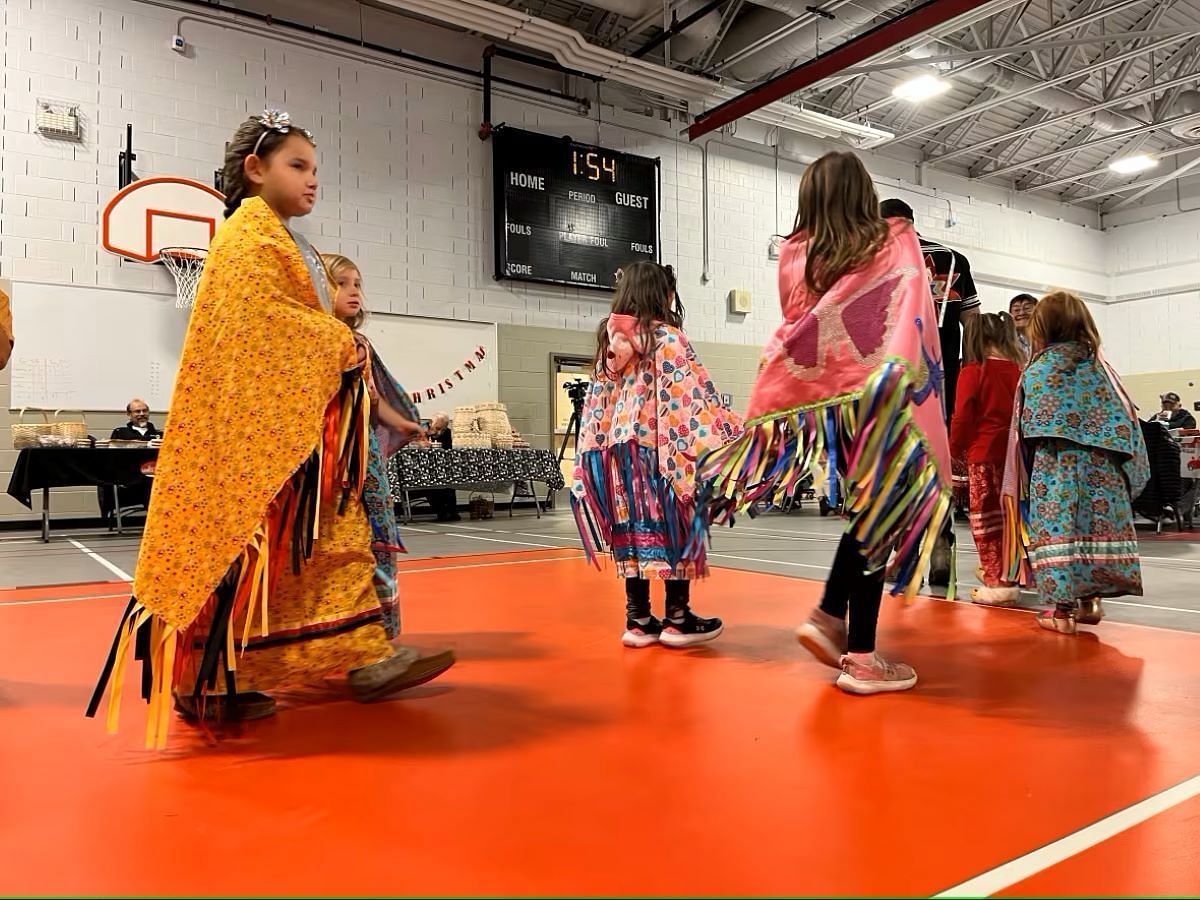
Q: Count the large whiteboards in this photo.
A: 2